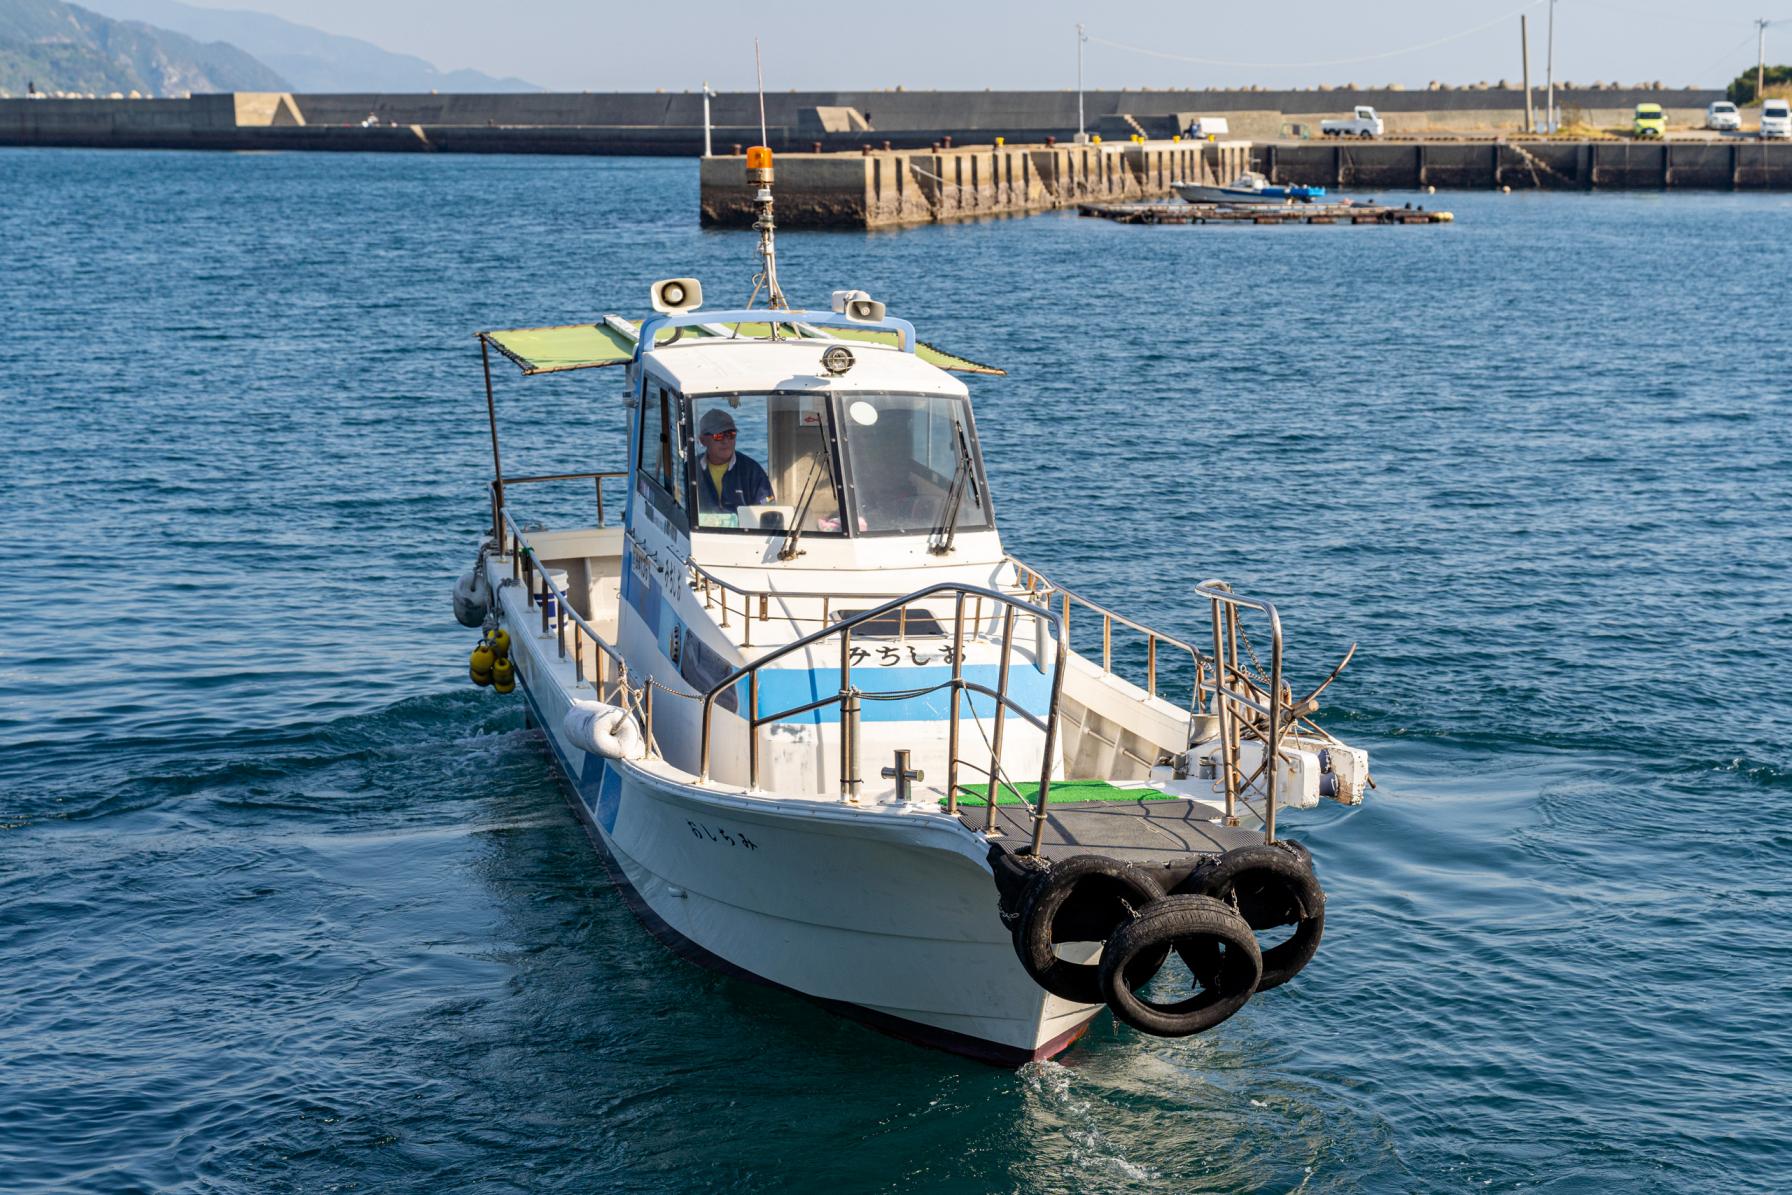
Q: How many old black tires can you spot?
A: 3